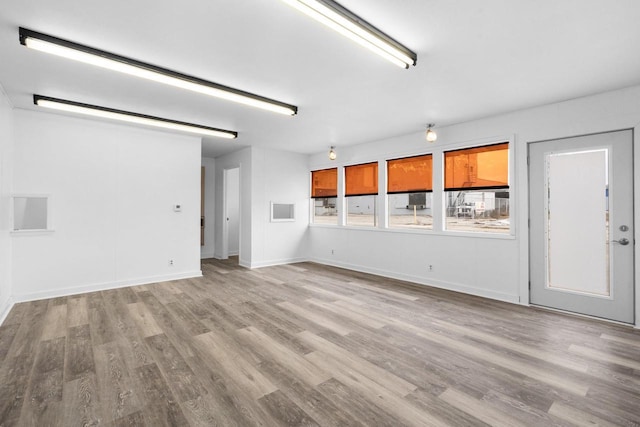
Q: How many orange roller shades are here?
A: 4